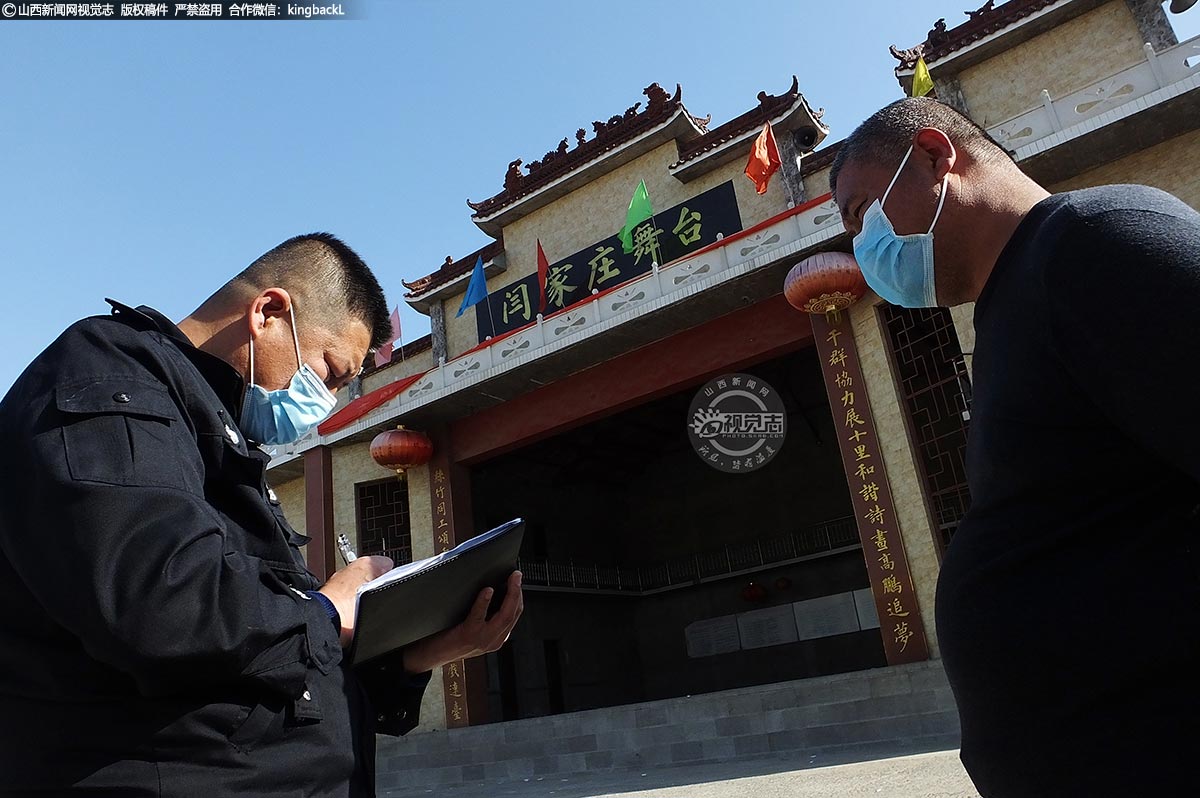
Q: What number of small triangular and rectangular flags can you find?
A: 6